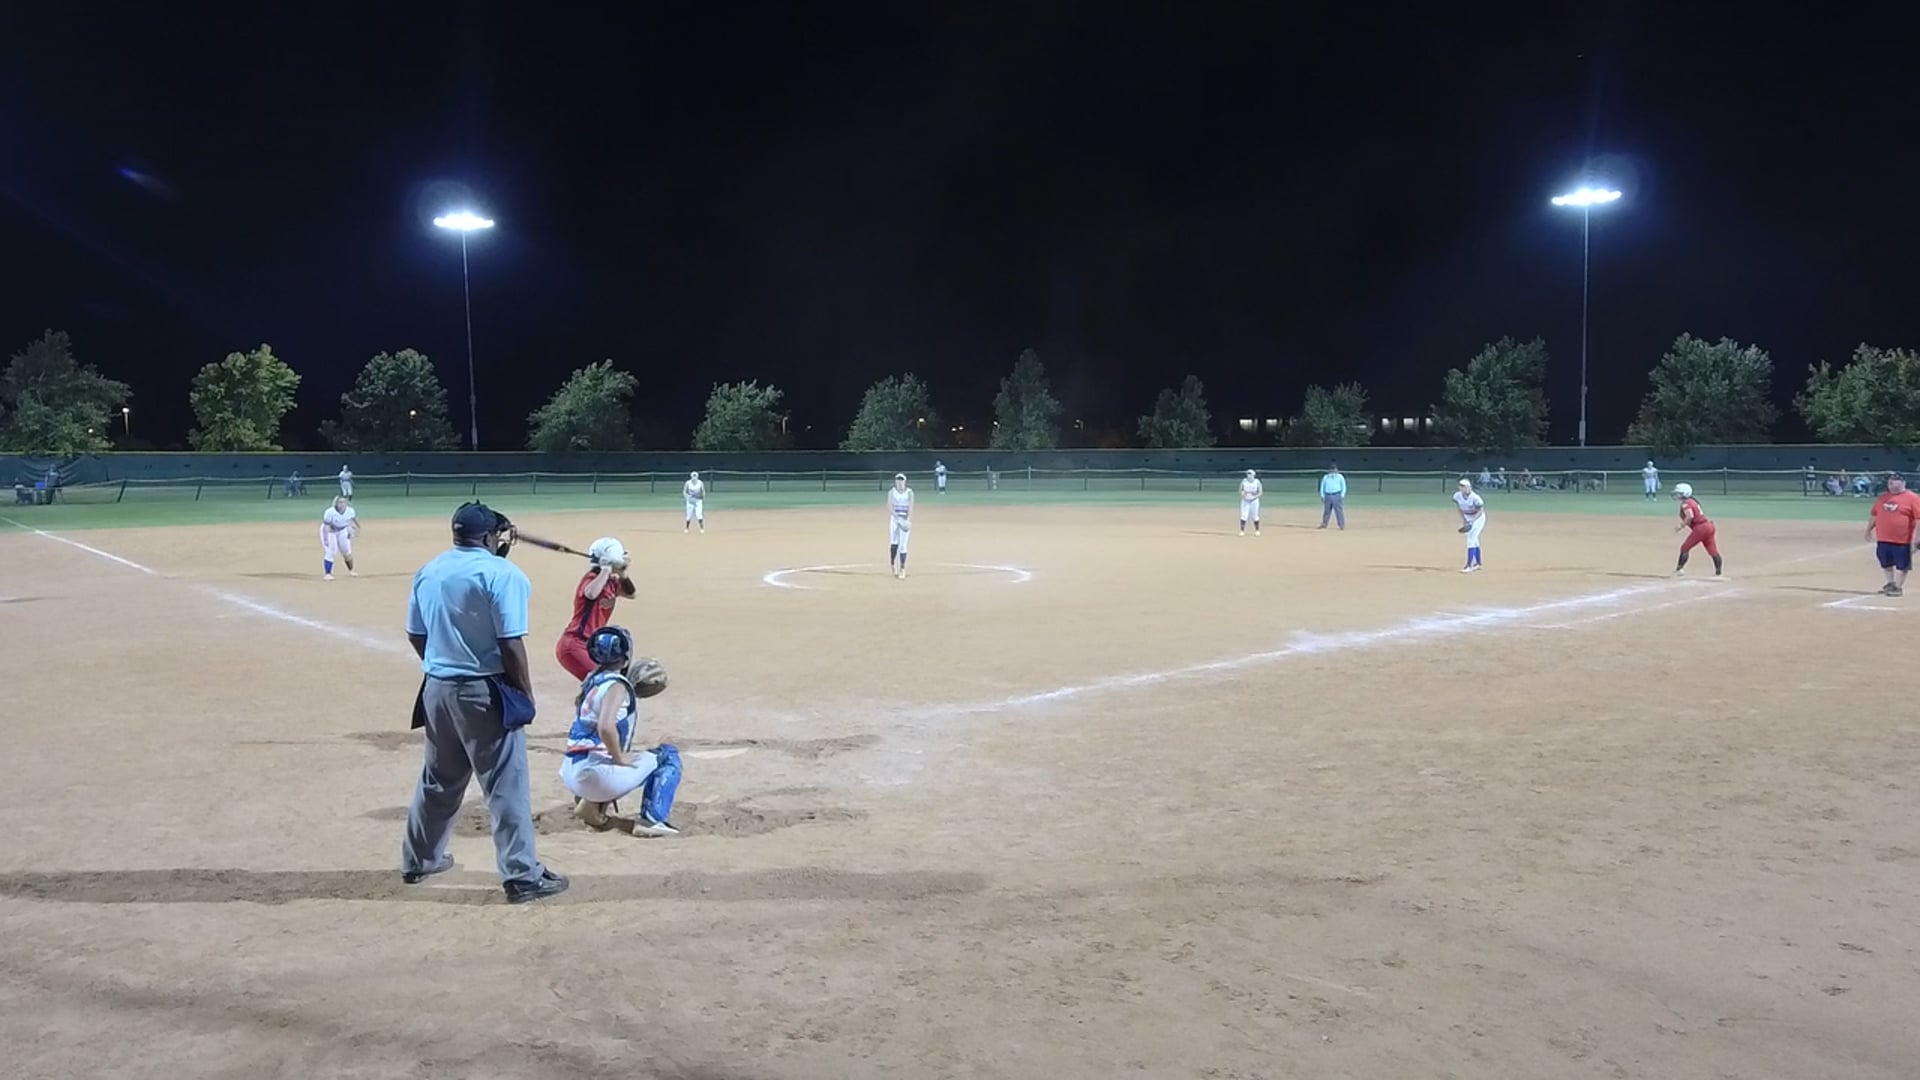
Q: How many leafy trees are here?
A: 12